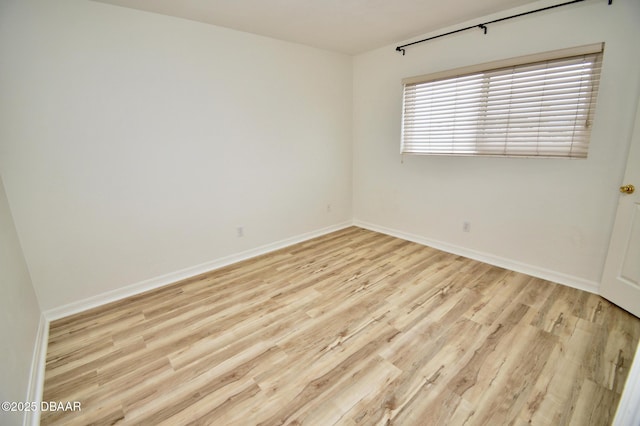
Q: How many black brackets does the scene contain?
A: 3